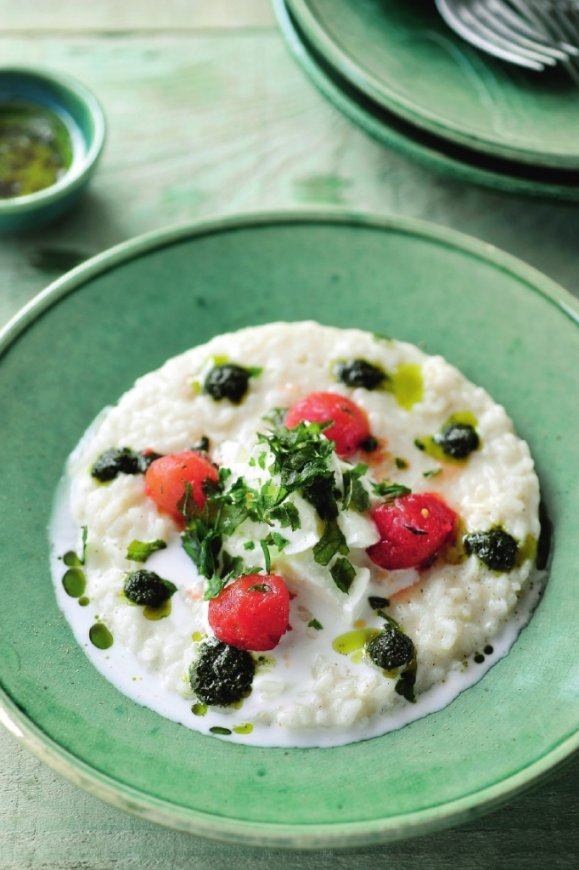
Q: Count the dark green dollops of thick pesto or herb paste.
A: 8